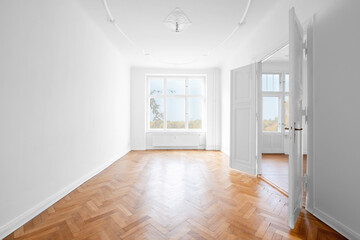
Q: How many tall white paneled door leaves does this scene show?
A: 2